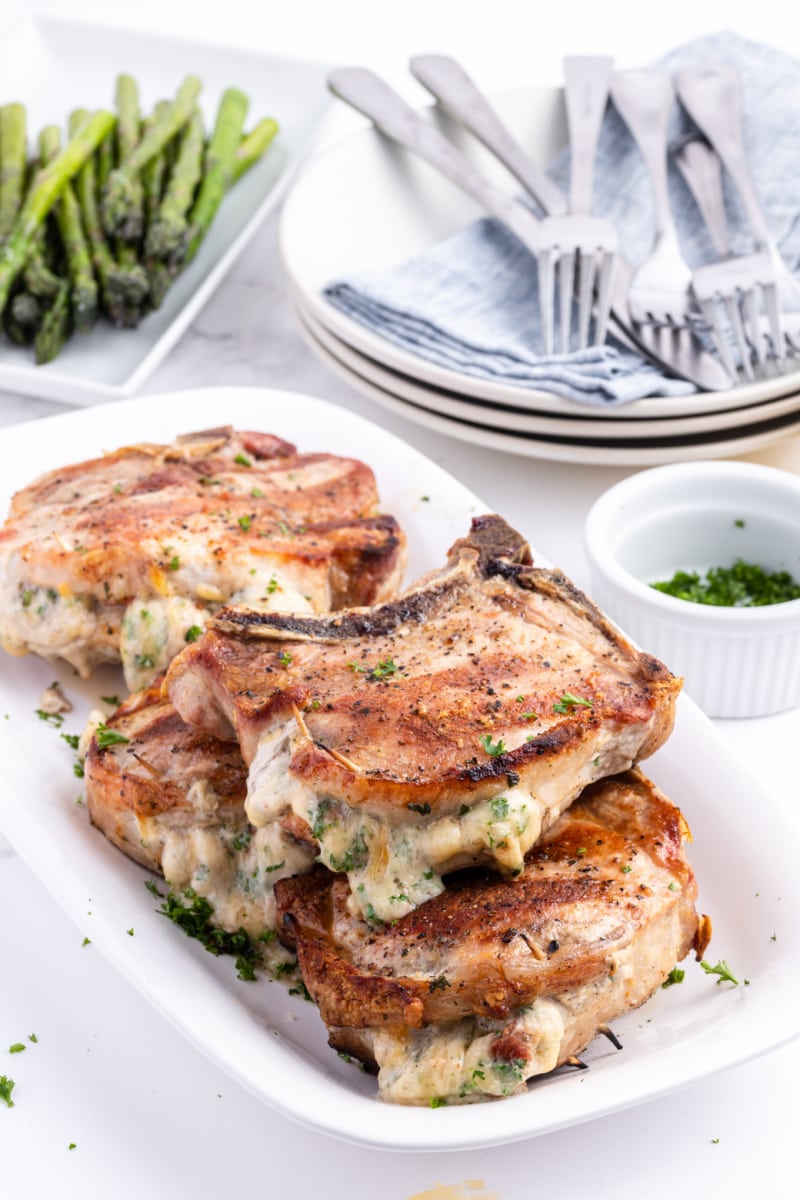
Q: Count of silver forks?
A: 4